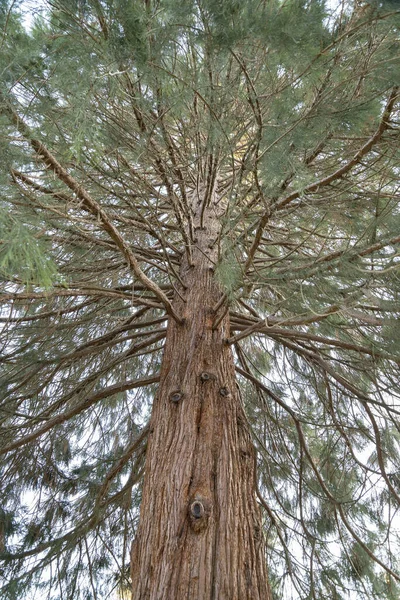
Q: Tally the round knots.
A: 4